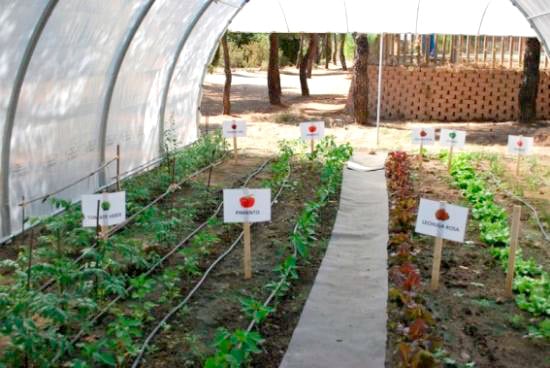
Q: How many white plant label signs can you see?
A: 8